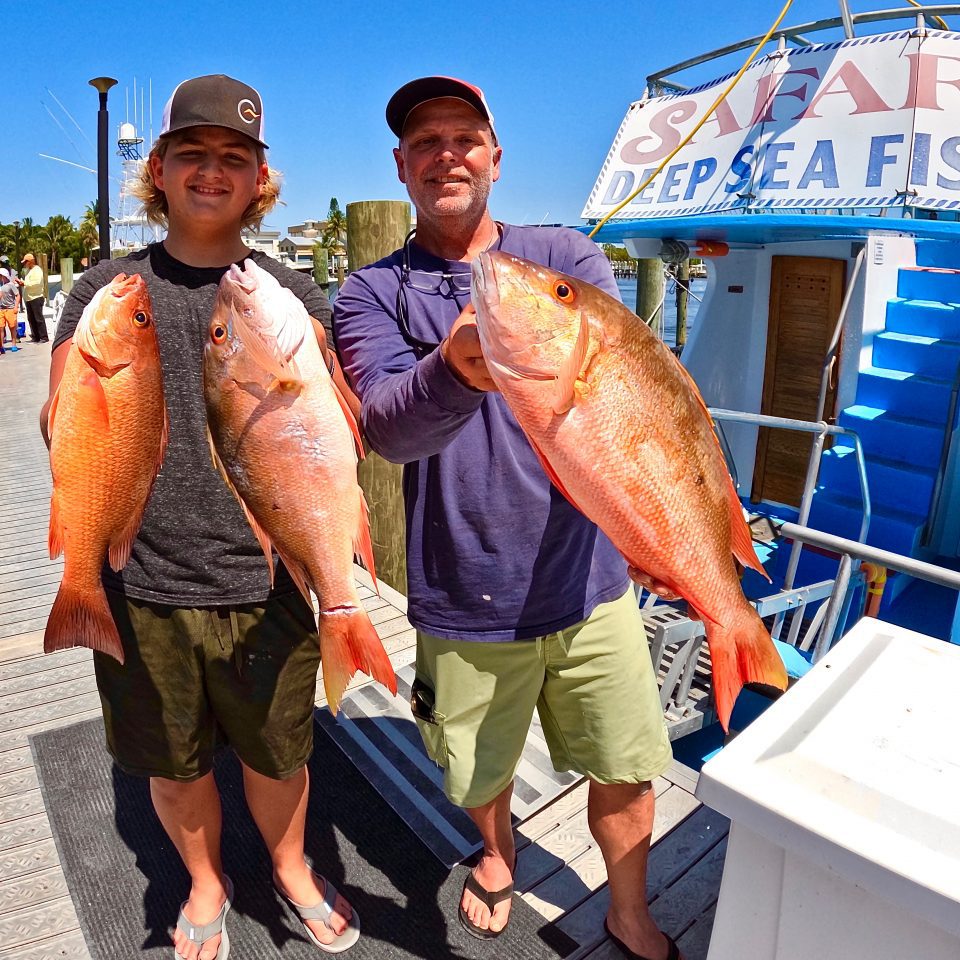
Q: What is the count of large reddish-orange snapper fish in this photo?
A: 3